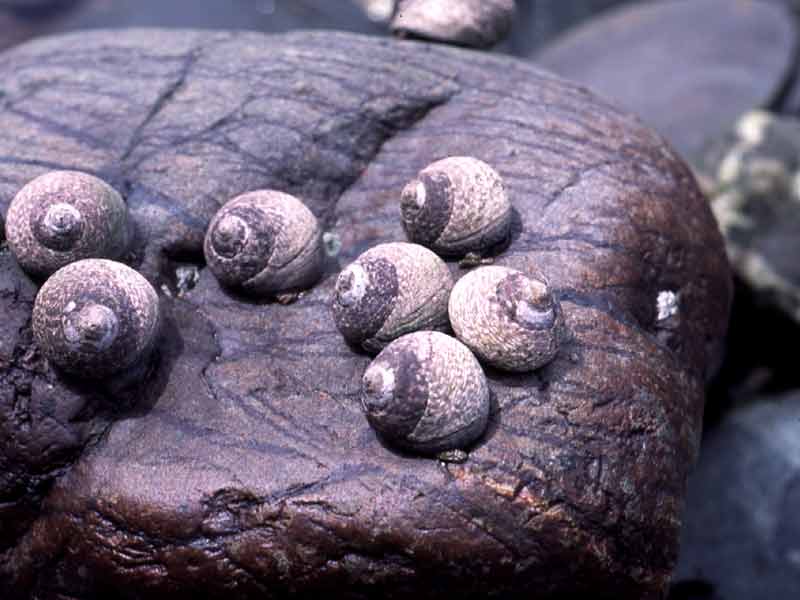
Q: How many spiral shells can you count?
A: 7